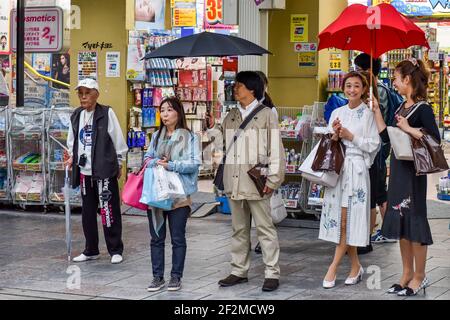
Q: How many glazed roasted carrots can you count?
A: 0